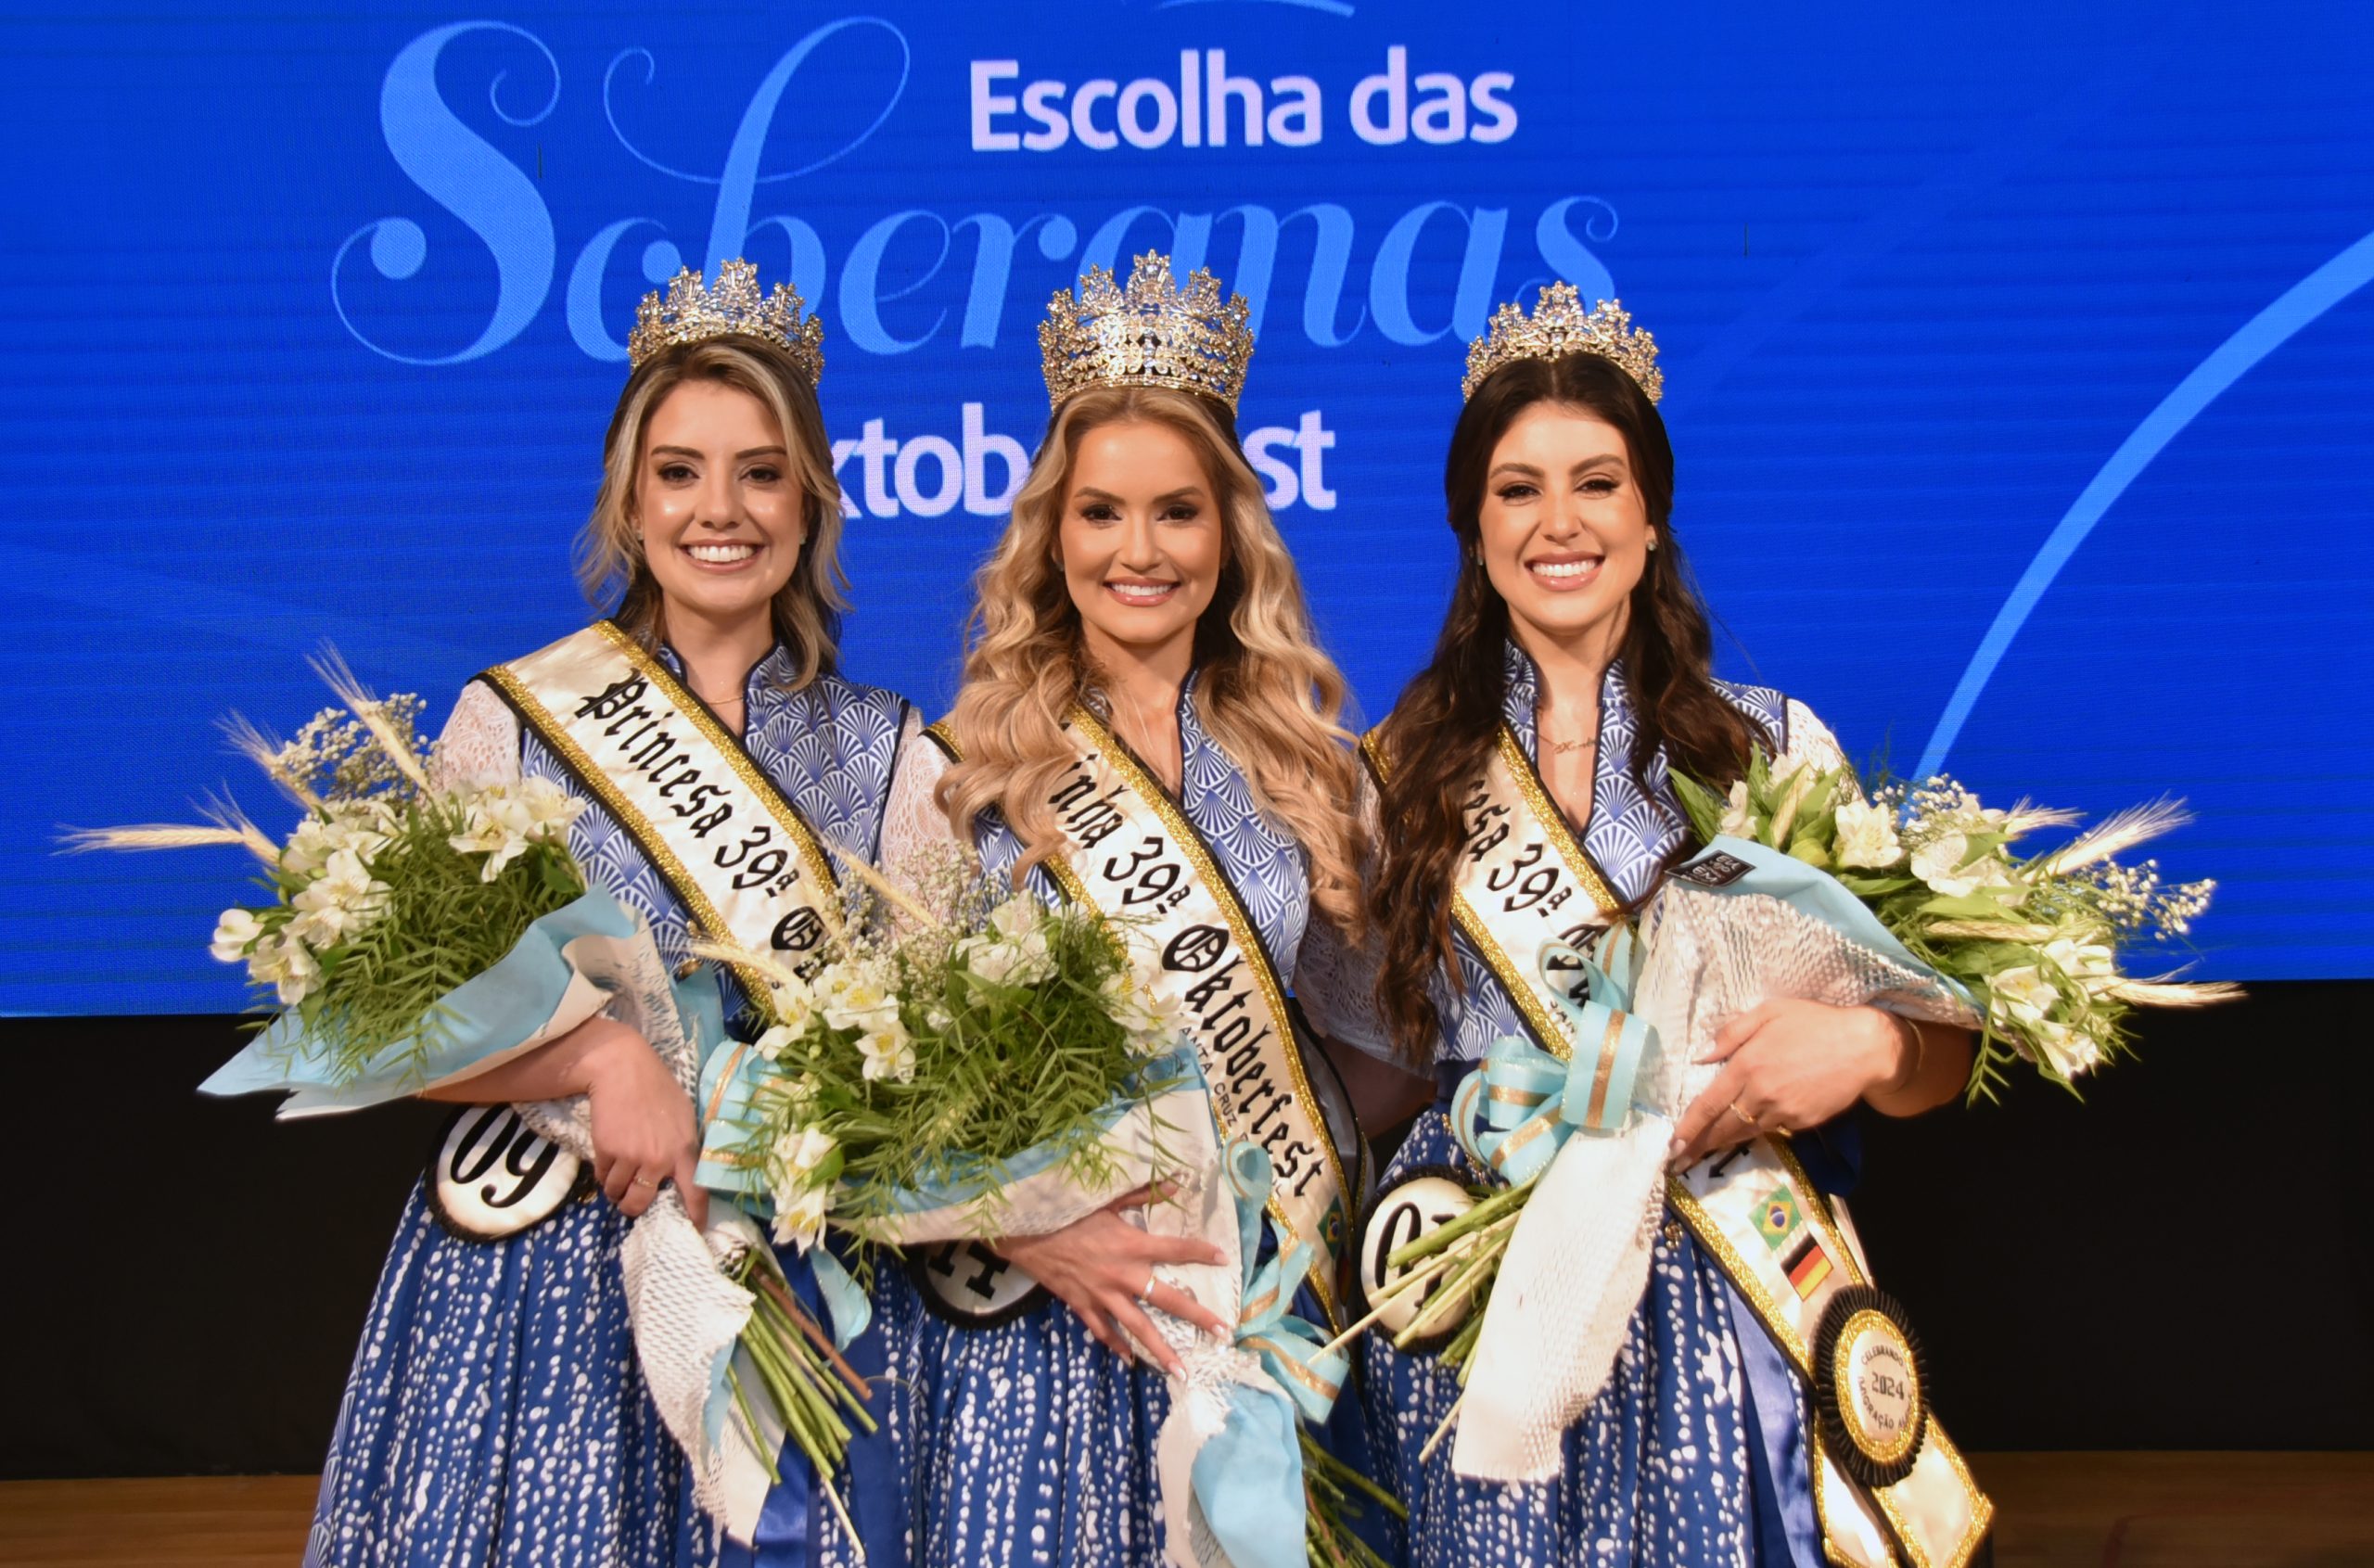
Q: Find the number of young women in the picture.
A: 3